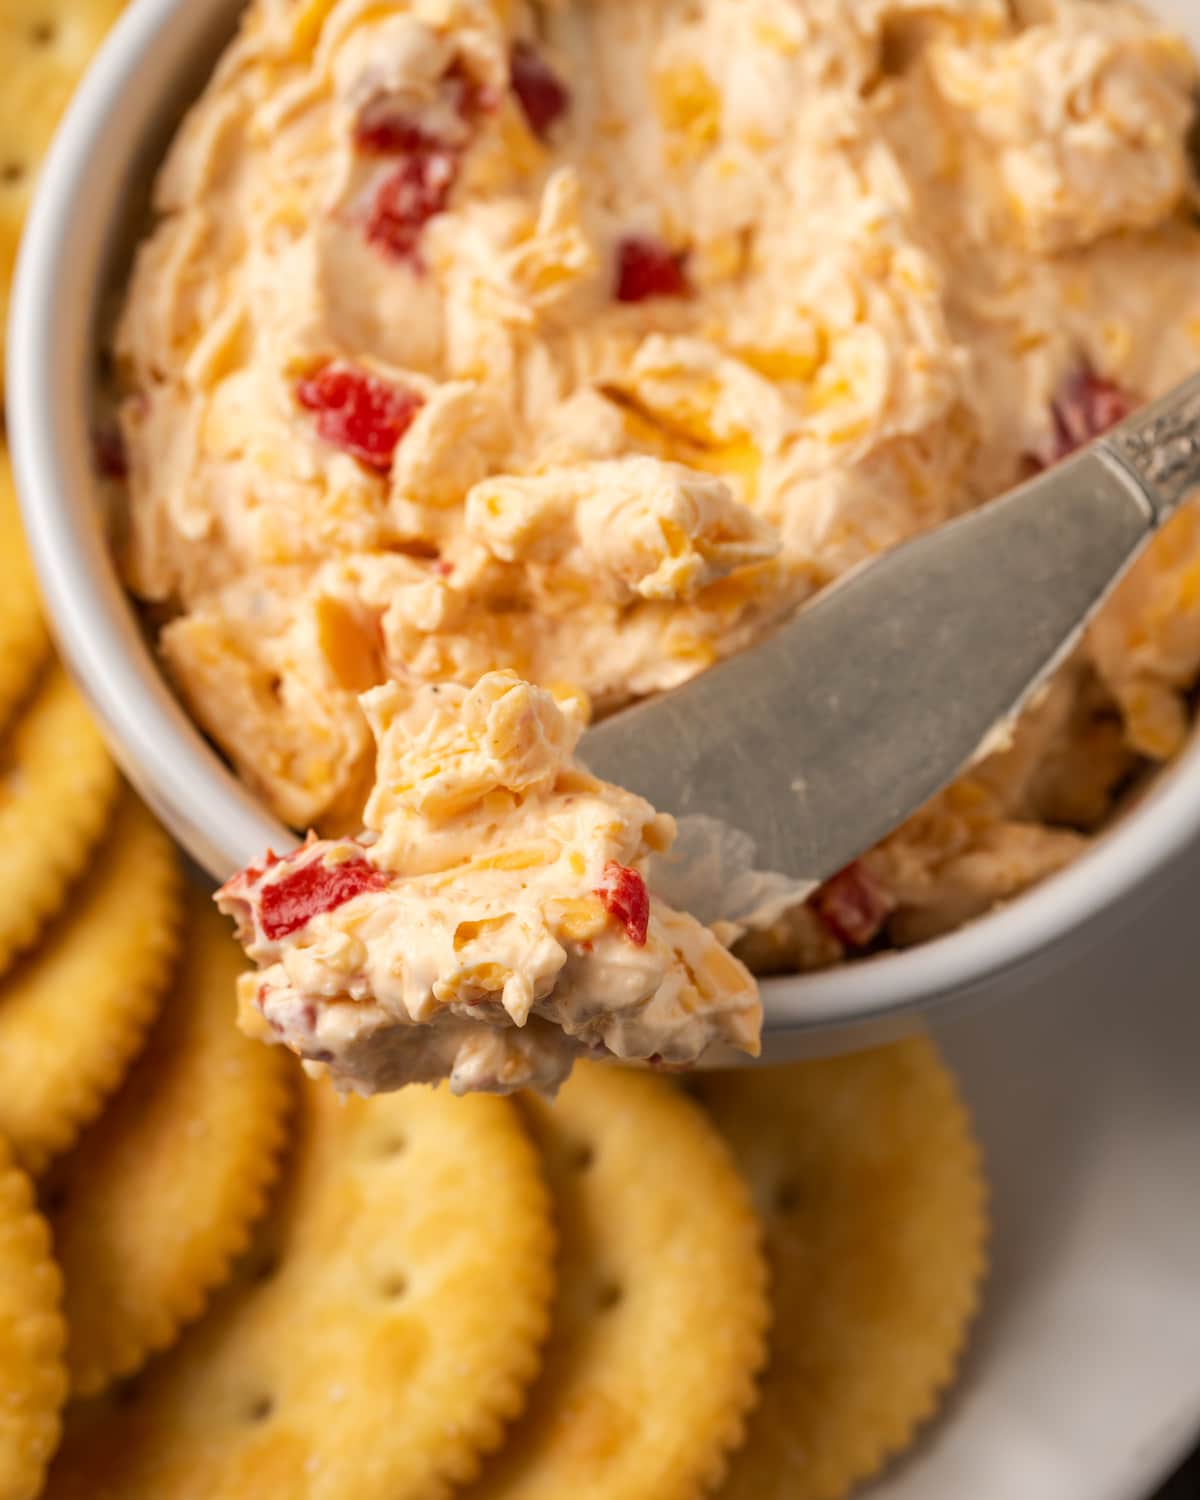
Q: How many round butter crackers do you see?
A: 9